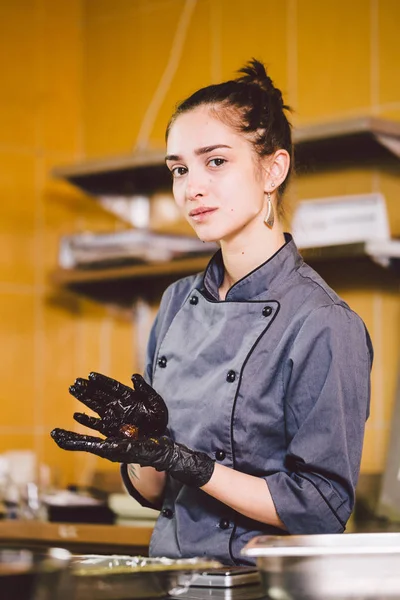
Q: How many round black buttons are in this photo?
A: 7